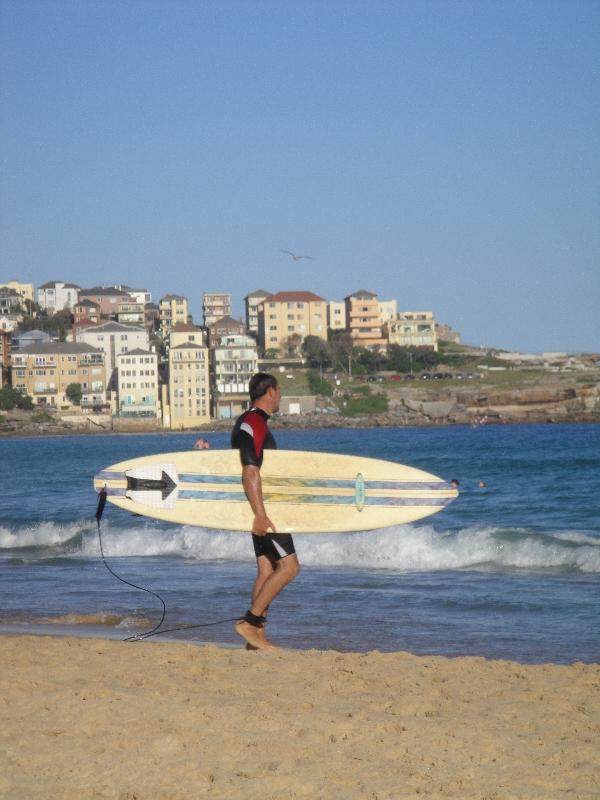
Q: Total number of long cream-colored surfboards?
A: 1